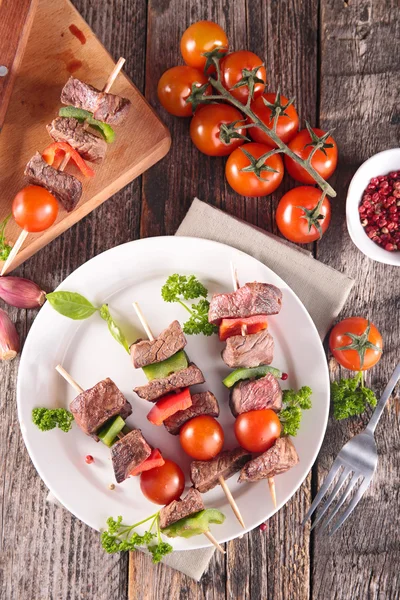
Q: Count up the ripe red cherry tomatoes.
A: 13